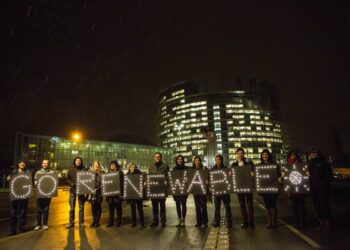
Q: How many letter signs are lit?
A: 11